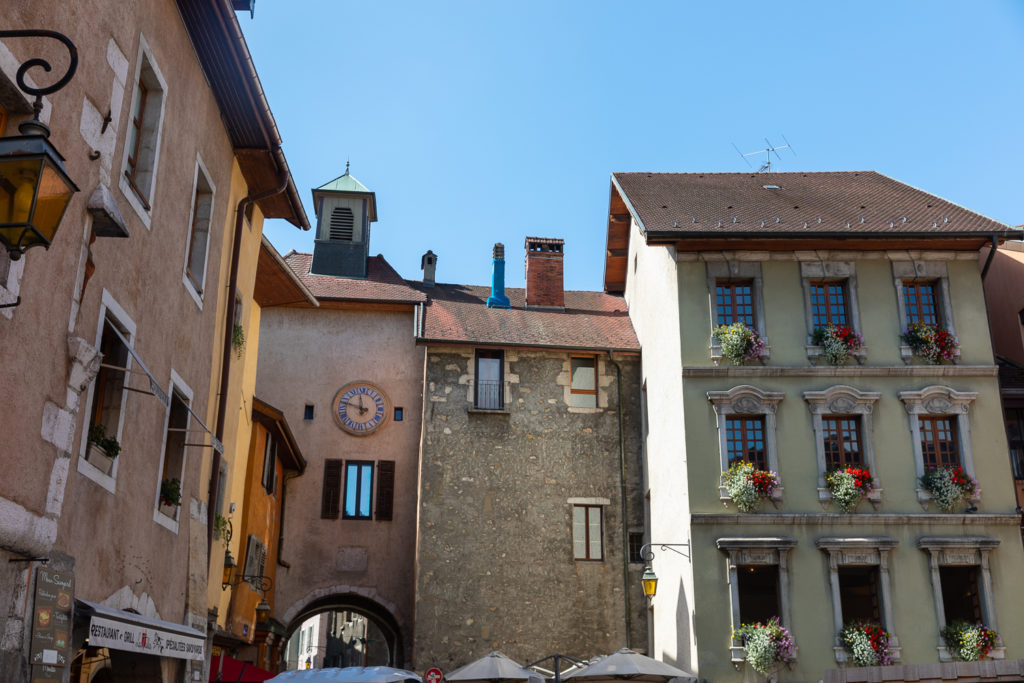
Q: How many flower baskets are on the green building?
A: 9